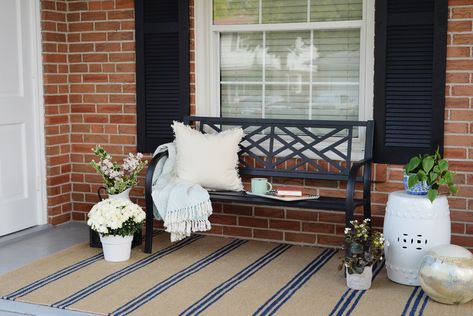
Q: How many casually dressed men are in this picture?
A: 0